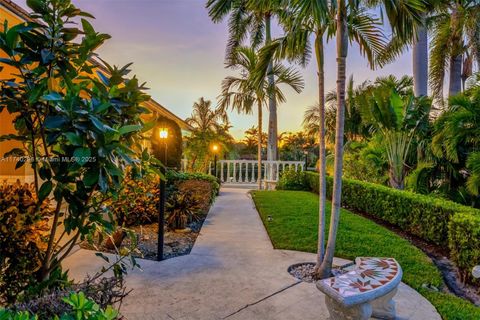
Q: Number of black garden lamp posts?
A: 2